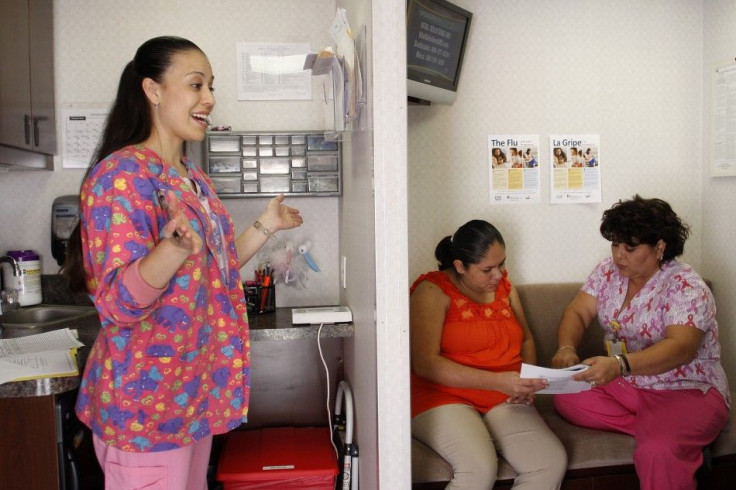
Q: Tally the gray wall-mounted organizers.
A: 1